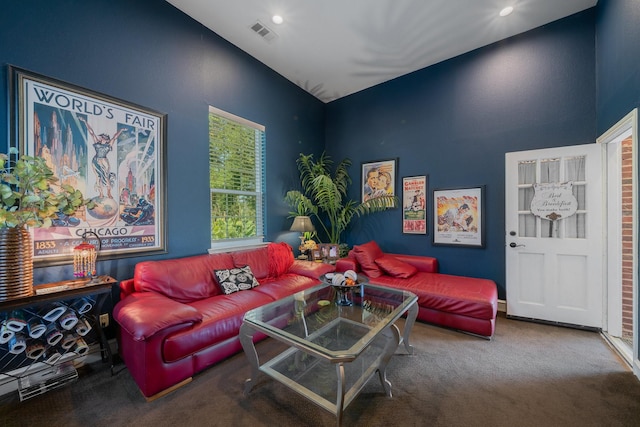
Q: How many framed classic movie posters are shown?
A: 3